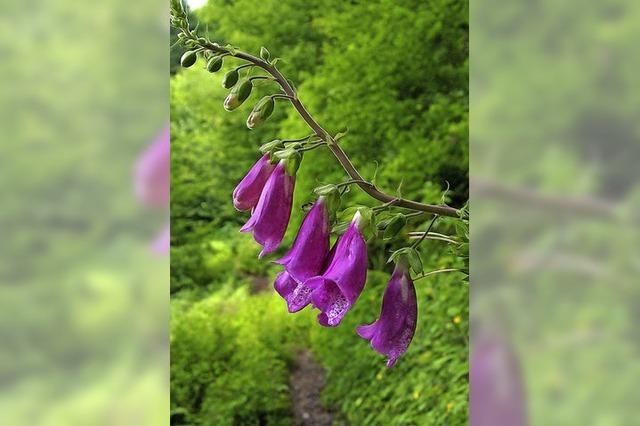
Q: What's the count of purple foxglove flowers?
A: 5